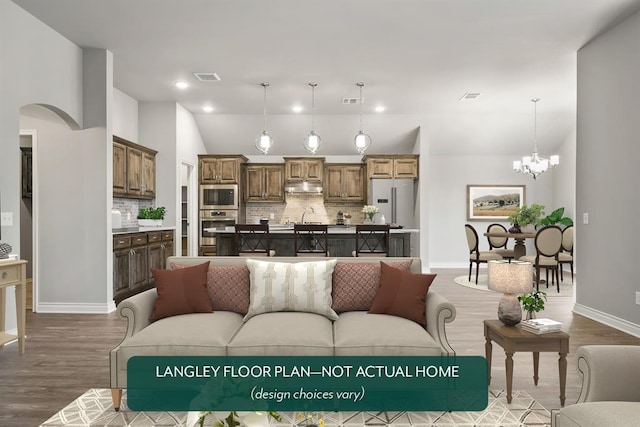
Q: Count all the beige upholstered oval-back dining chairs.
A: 4